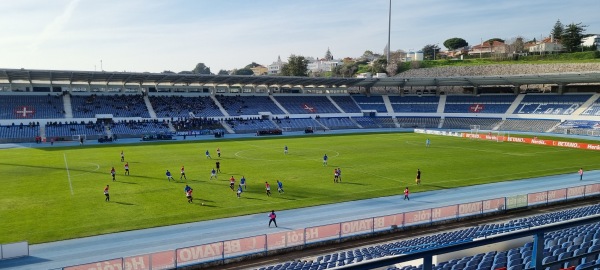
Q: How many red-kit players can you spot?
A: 10